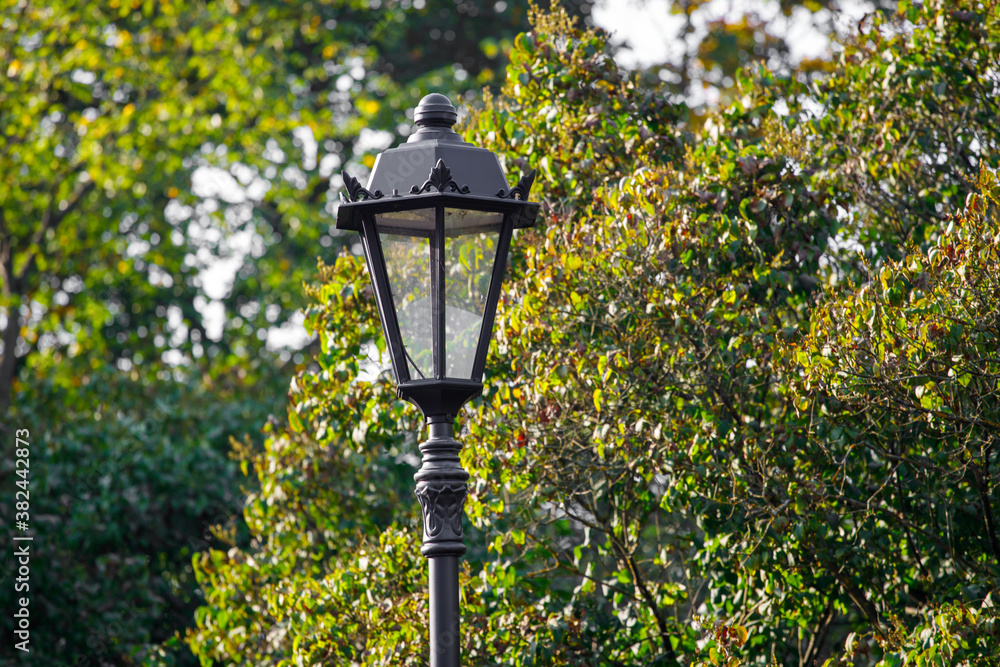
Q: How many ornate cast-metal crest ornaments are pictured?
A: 3